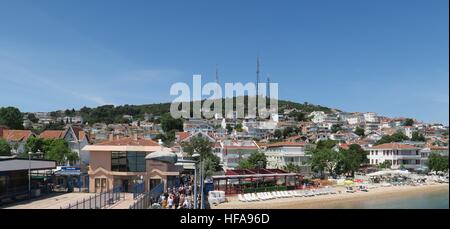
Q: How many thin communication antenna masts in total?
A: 3